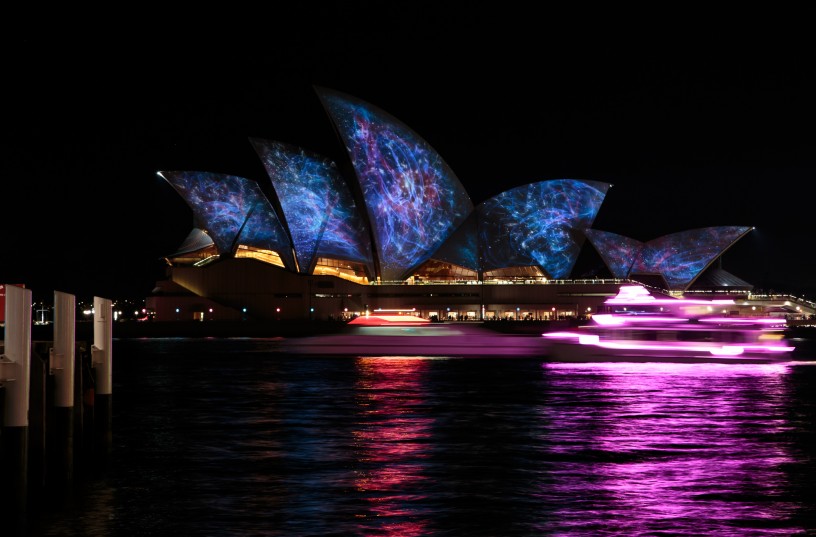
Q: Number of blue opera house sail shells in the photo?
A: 6